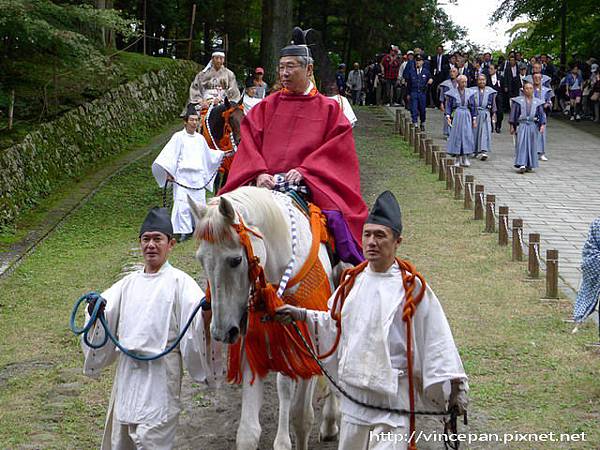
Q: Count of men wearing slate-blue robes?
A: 6